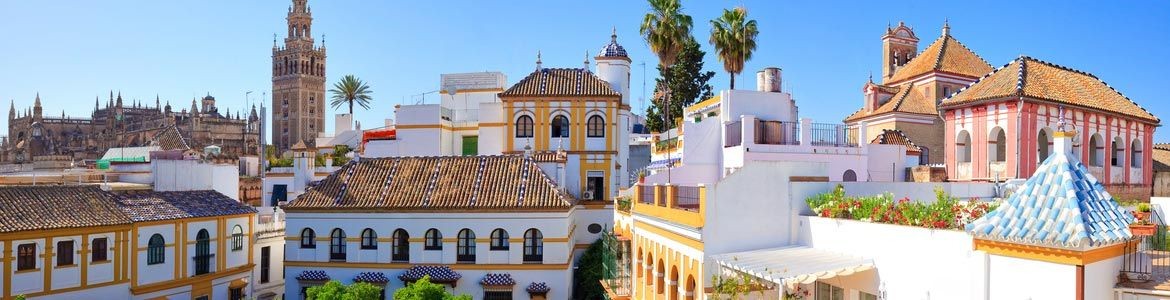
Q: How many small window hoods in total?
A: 5